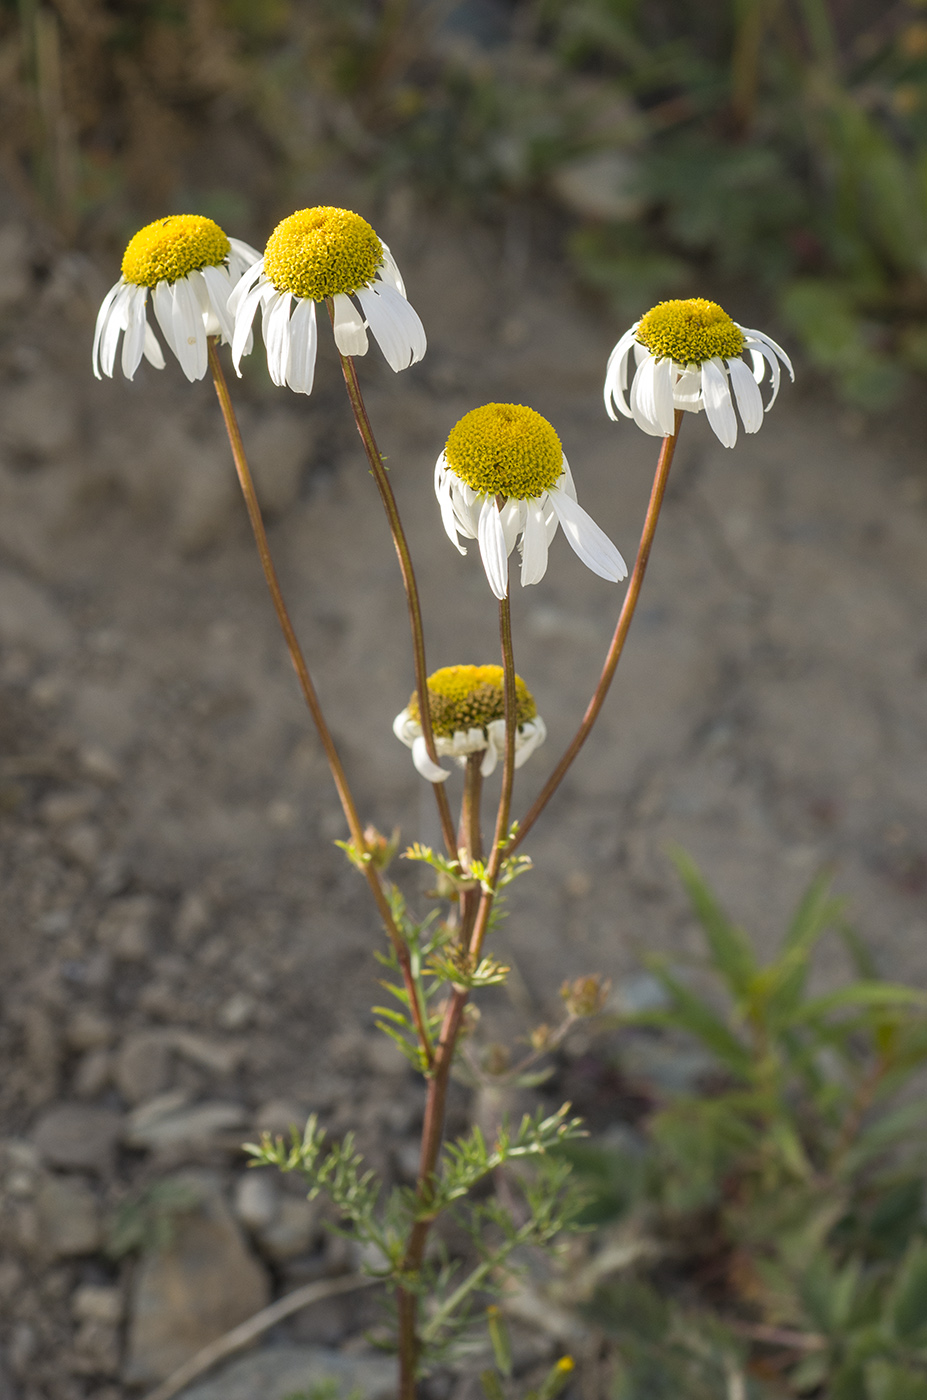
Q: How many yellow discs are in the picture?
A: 5